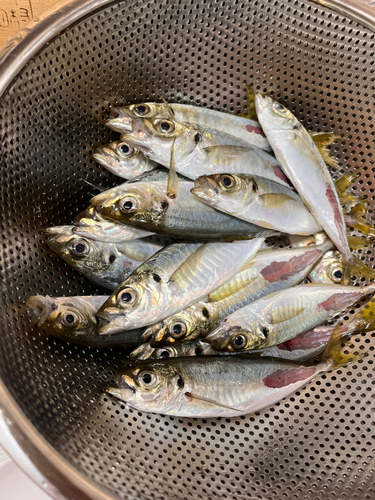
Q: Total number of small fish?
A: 15